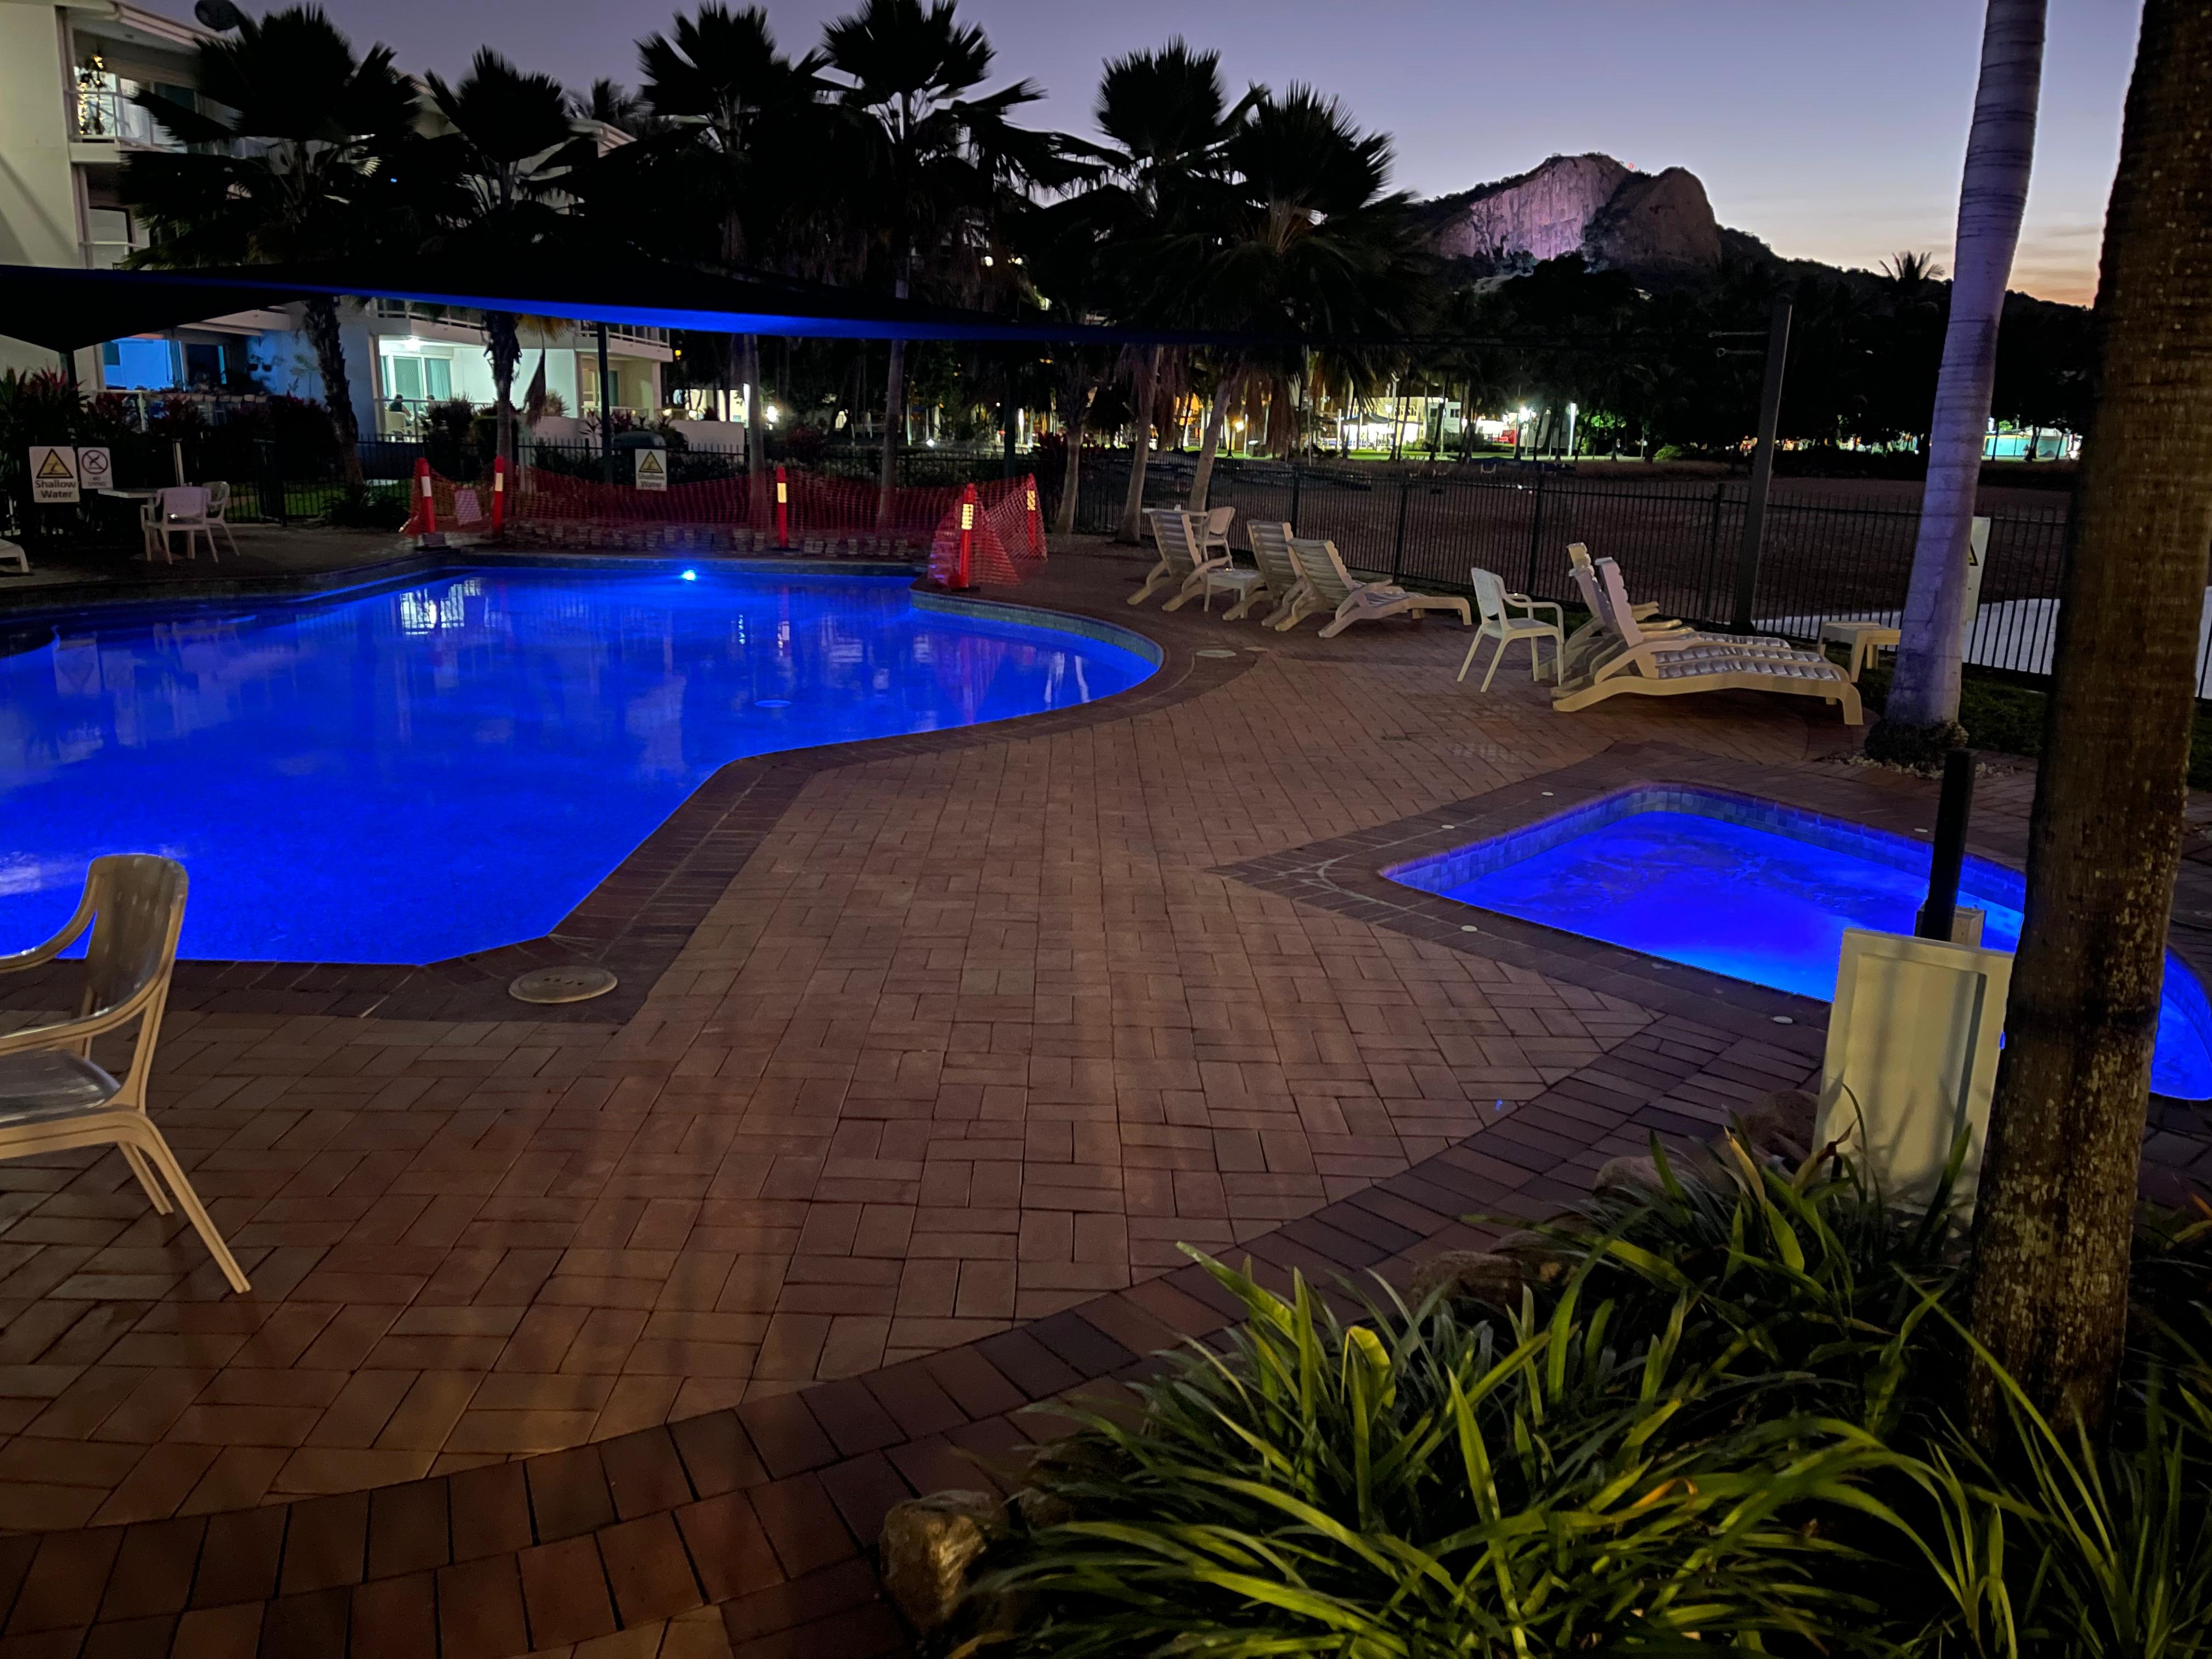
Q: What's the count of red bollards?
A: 5